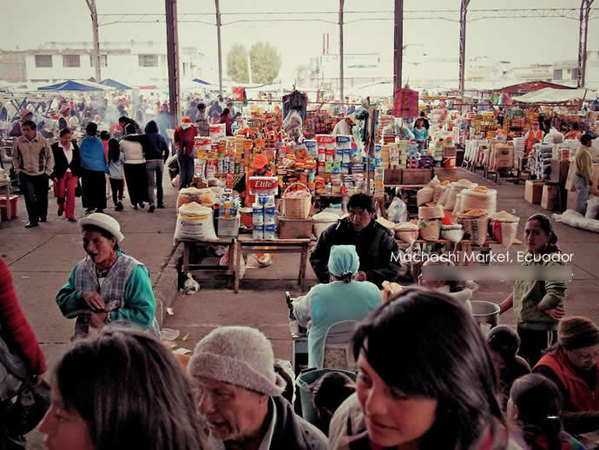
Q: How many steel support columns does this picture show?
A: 7